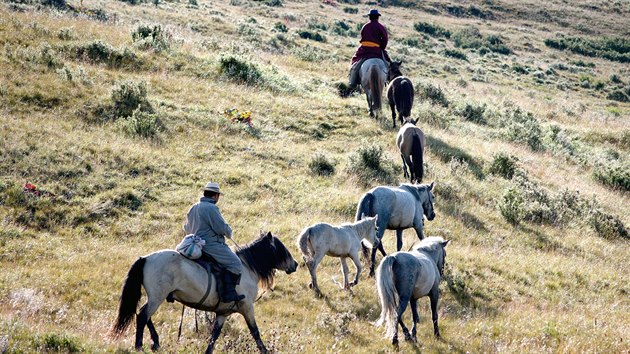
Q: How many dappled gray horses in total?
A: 2